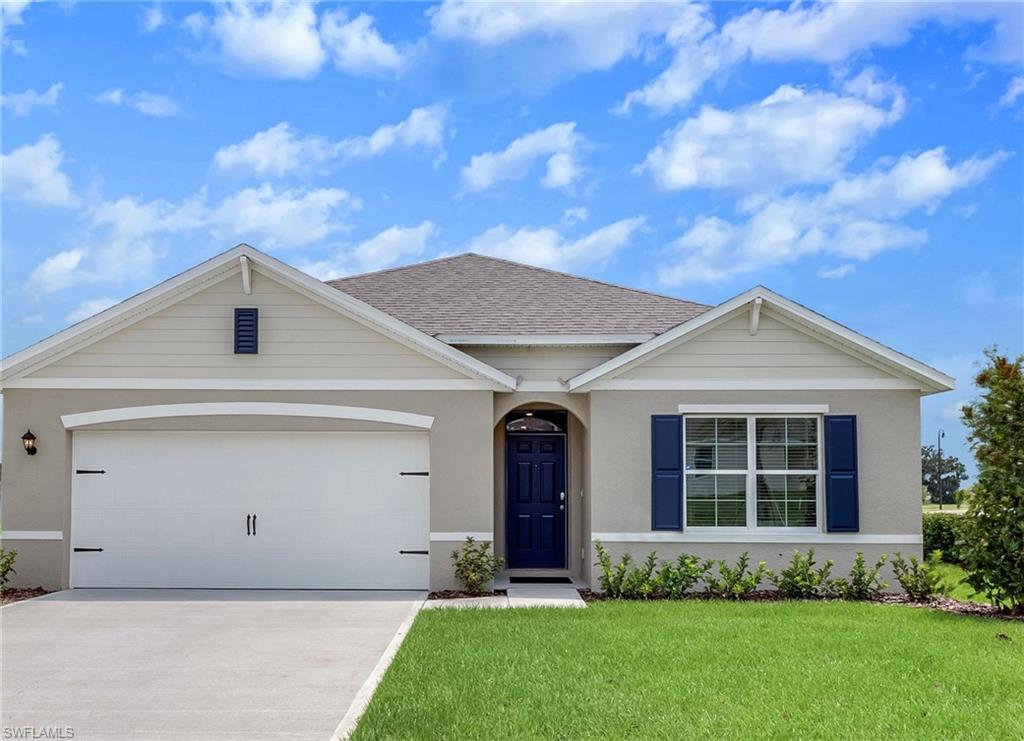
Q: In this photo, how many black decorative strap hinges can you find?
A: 4